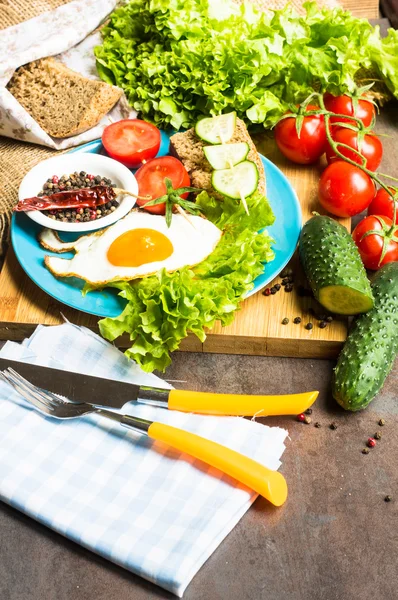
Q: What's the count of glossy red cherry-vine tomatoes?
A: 6